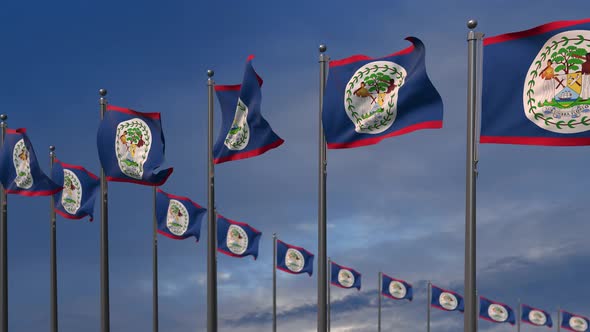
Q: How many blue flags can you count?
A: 15